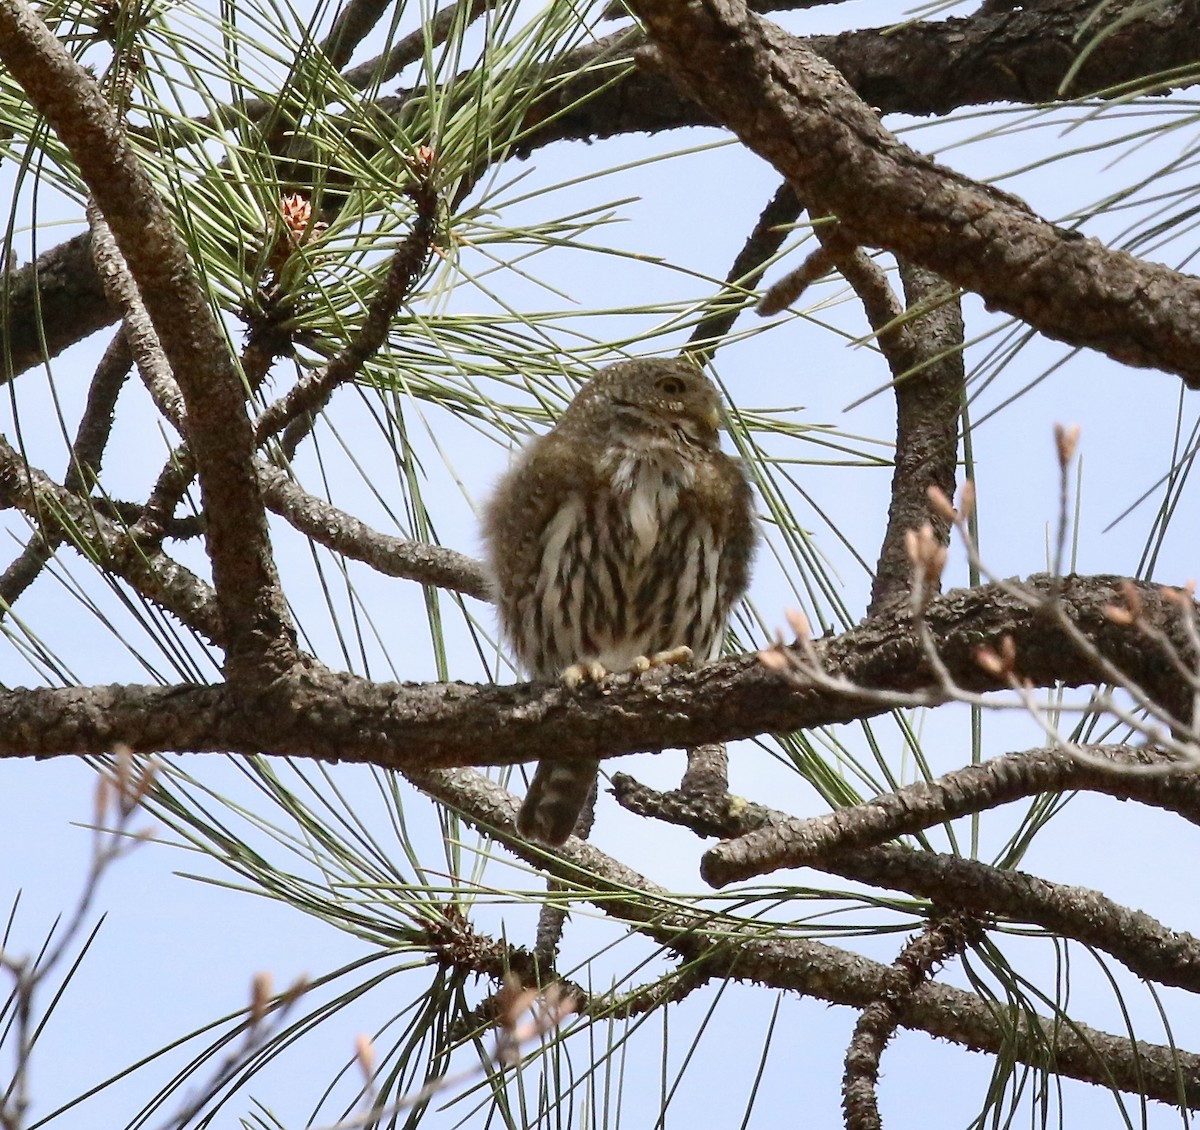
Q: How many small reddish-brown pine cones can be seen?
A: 2